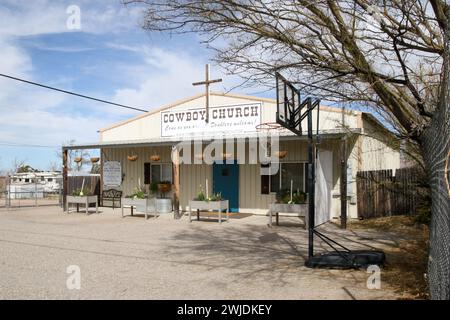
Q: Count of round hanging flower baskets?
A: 7